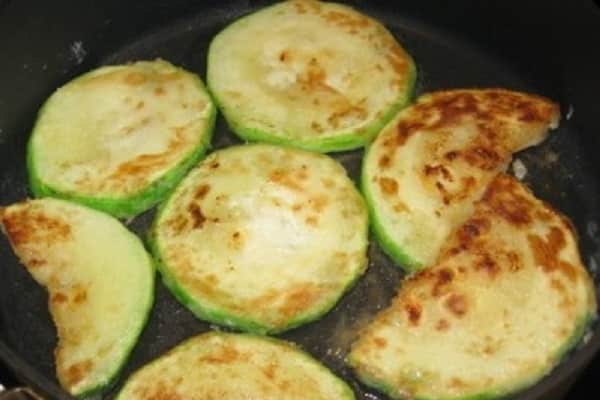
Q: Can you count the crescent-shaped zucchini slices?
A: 3